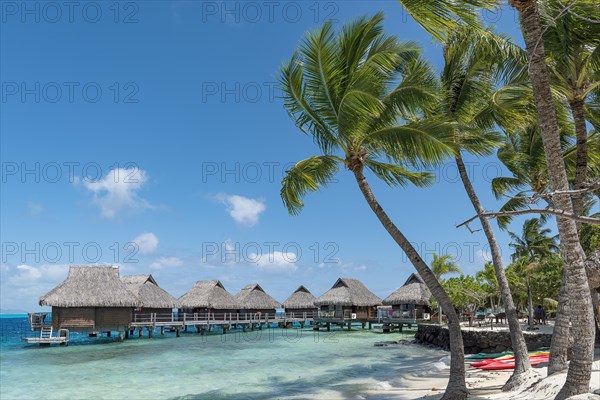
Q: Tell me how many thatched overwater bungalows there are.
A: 7